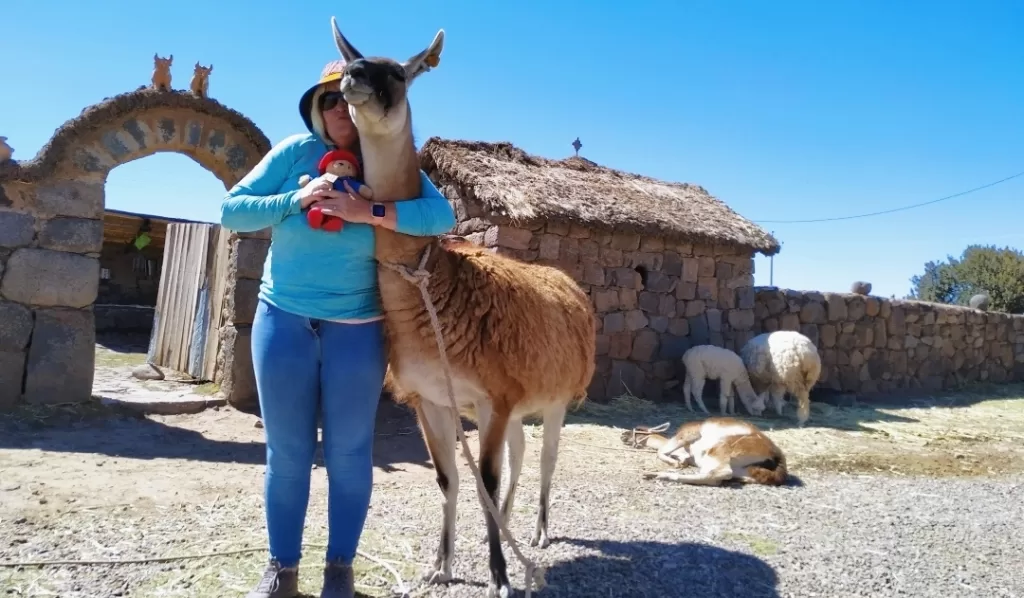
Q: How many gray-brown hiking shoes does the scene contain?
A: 2